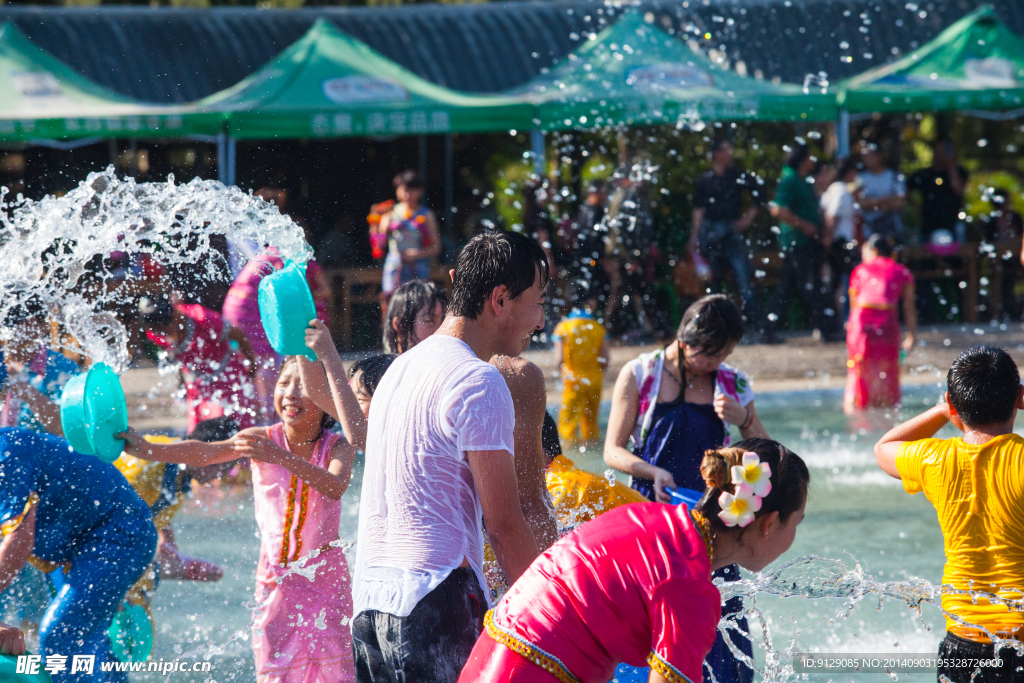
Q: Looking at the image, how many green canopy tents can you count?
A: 4